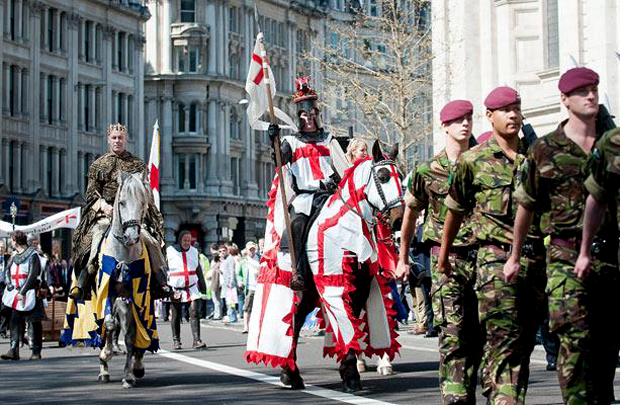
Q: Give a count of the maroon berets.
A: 4